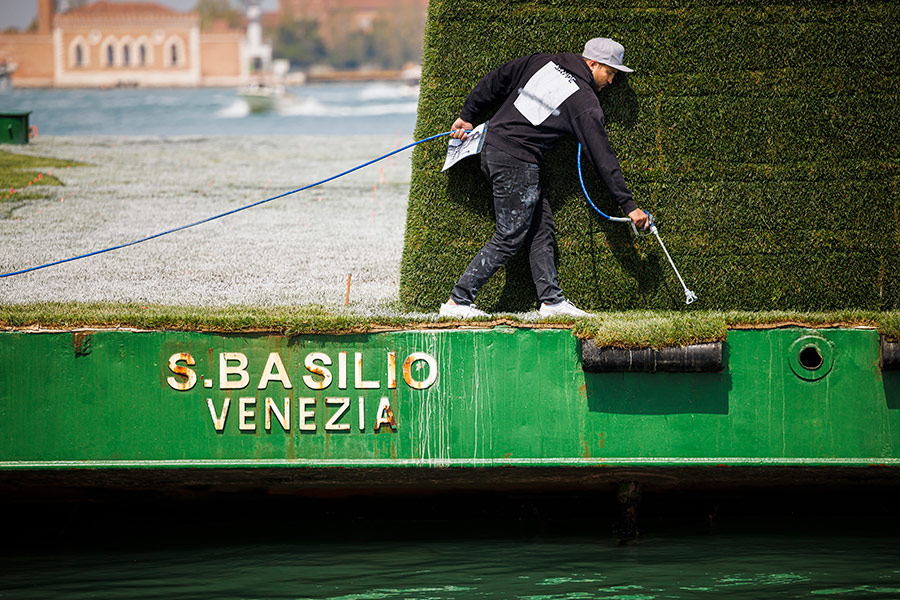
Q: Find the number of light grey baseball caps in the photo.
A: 1